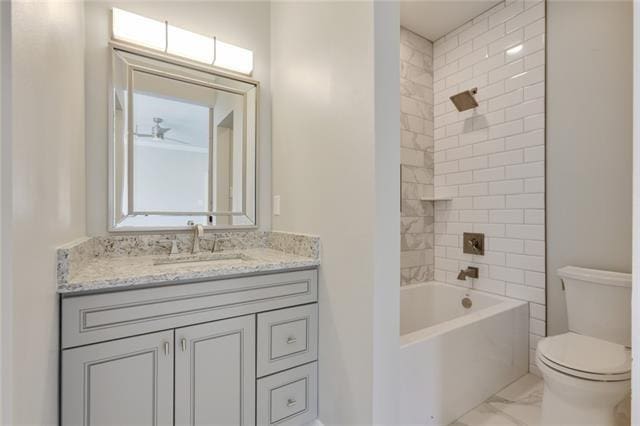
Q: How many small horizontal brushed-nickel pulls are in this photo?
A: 2